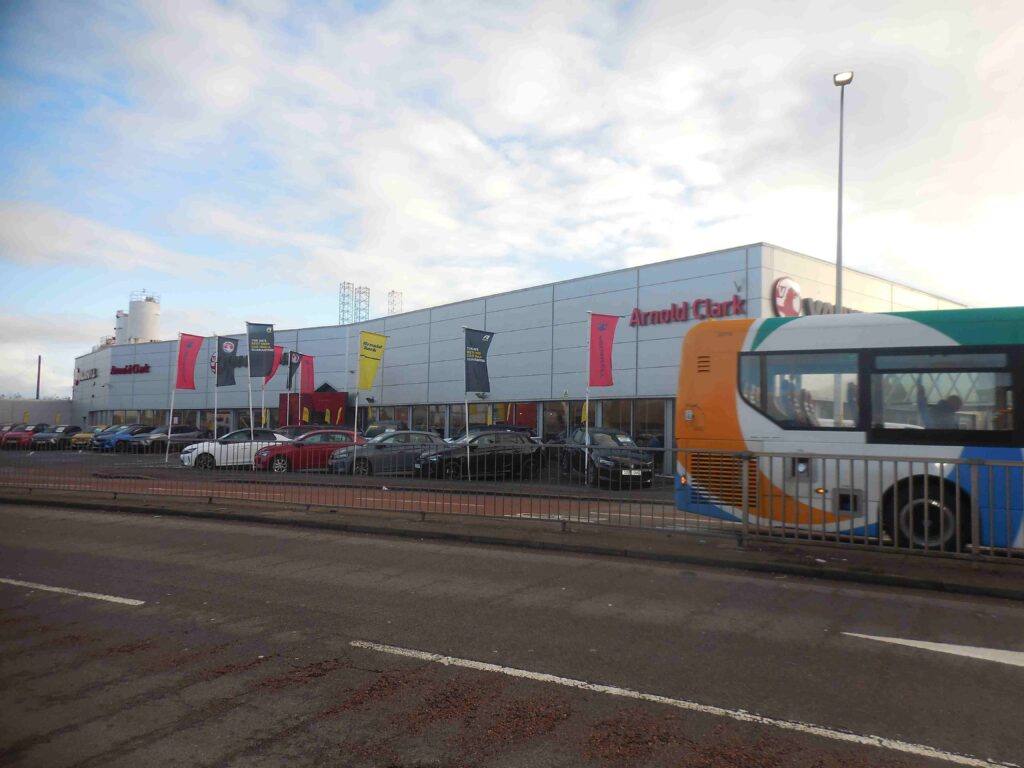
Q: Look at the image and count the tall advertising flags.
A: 9